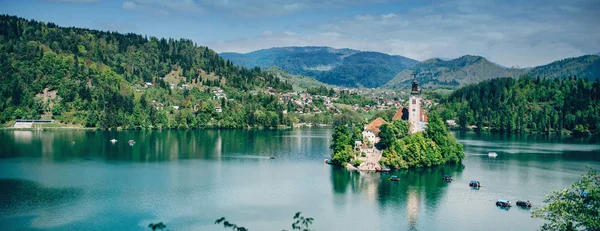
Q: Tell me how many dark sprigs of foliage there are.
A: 3